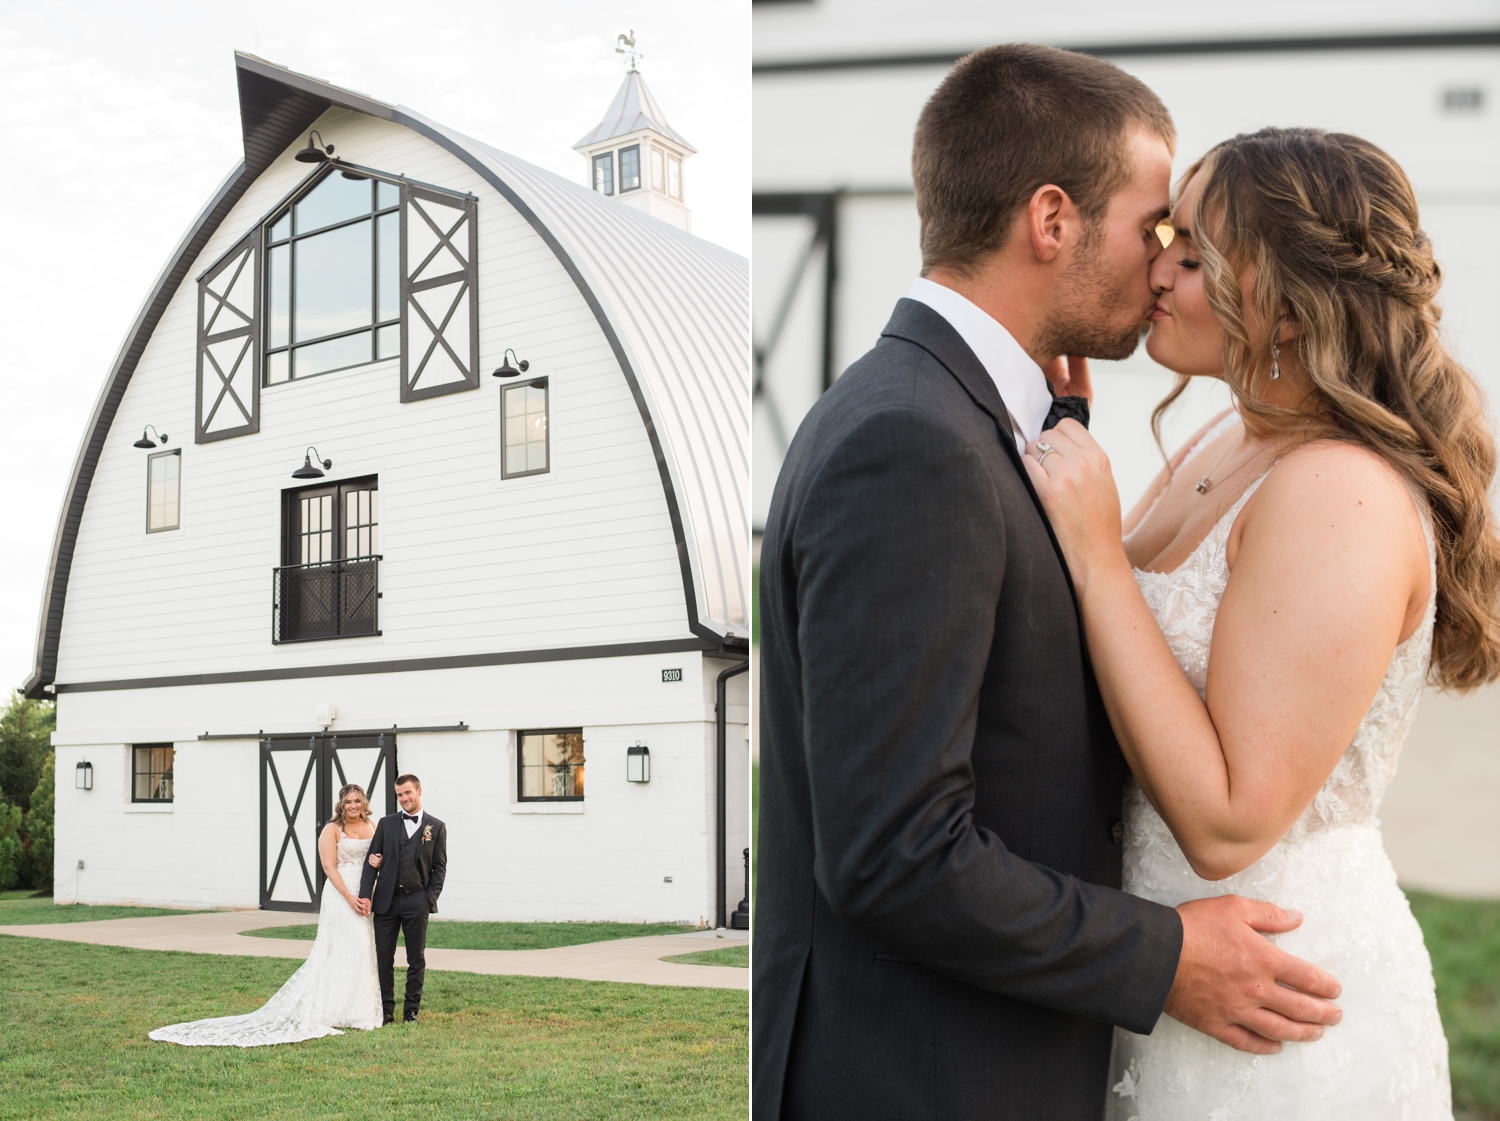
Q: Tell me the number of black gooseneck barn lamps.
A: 4